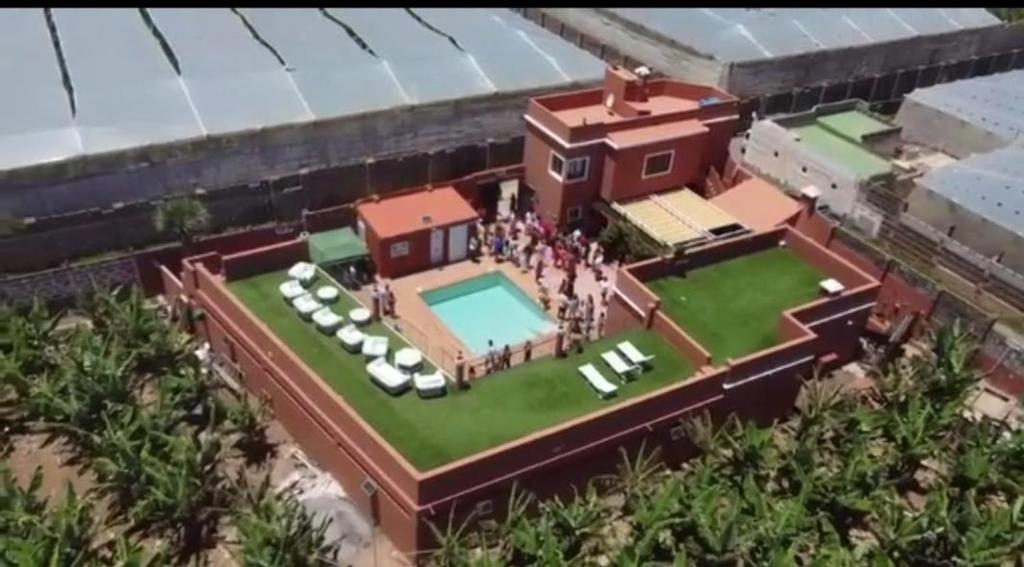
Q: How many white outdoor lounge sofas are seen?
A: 8